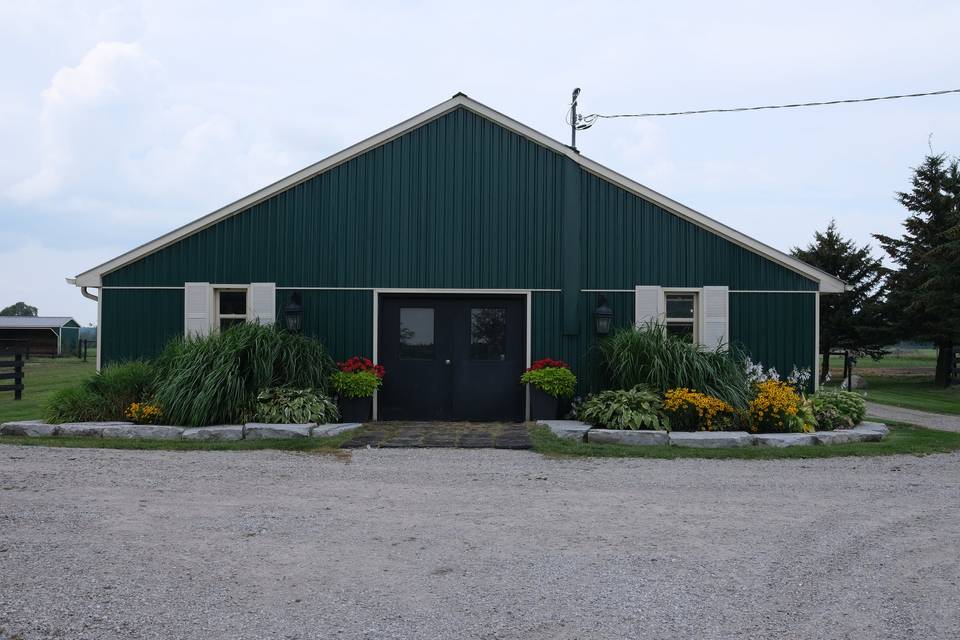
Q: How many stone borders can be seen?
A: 2